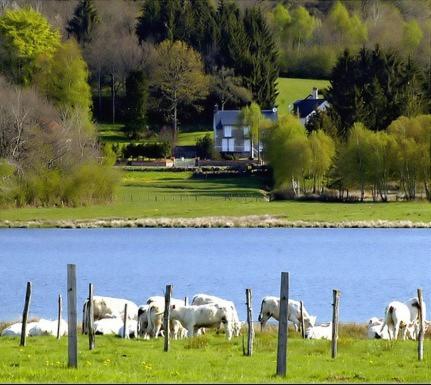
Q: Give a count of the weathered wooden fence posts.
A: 12